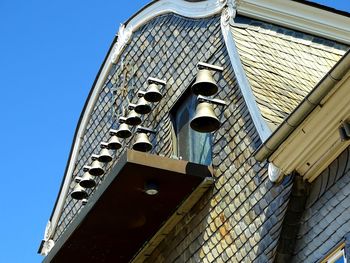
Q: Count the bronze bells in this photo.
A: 12